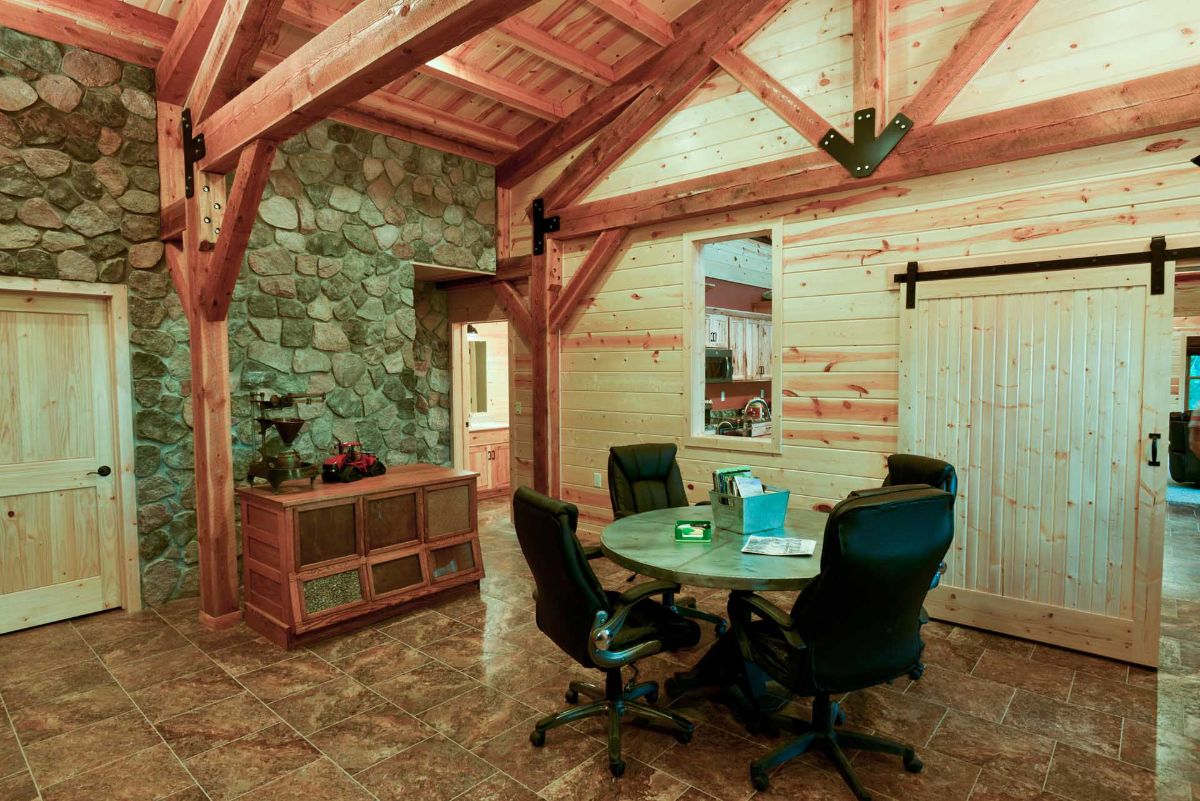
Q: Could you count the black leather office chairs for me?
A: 4